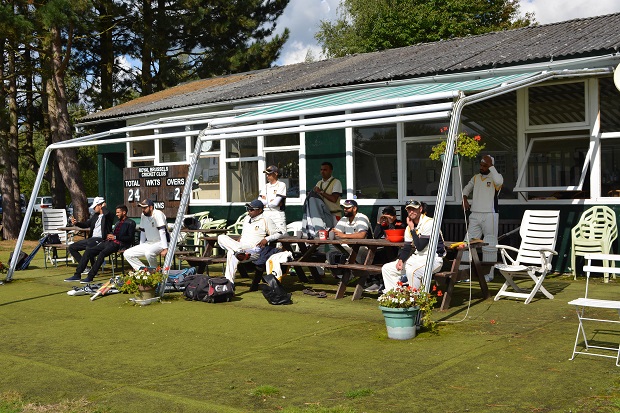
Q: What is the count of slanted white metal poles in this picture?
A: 3